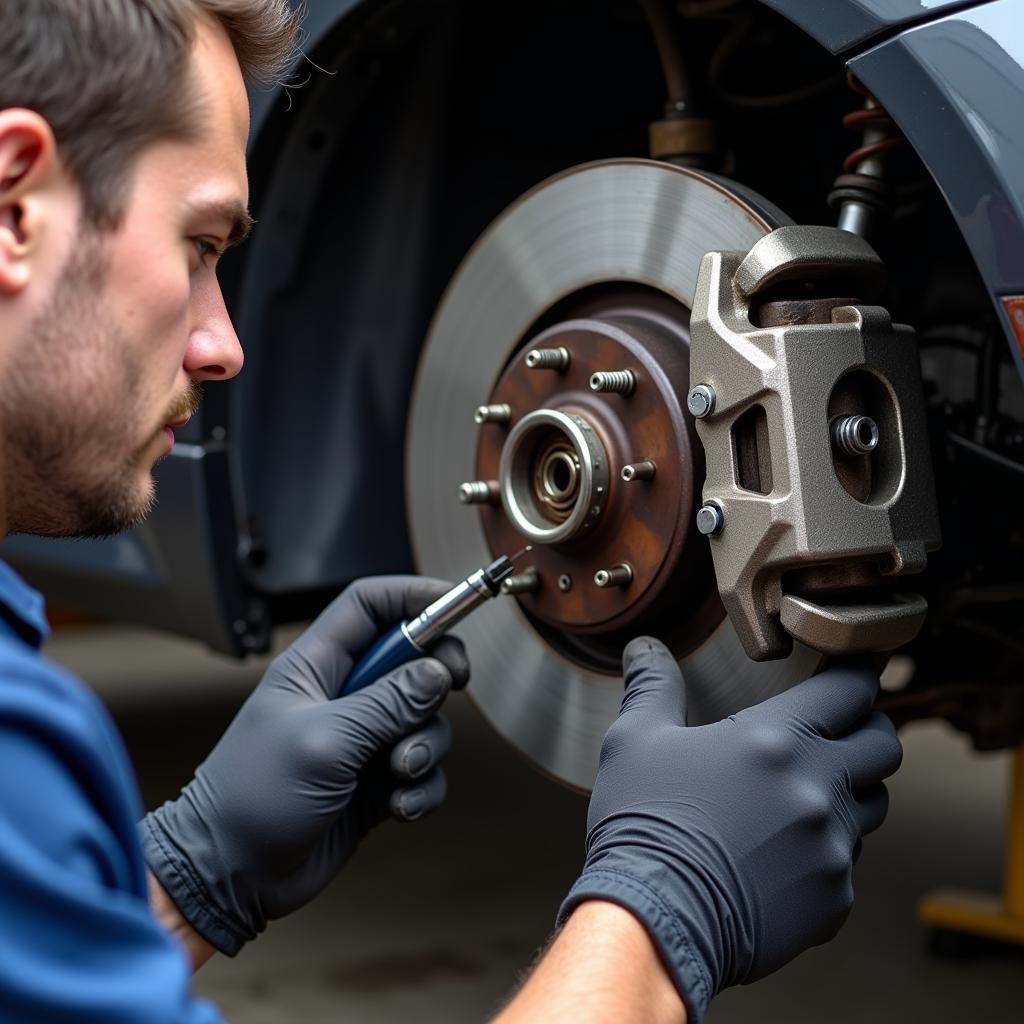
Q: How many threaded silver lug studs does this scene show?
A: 7